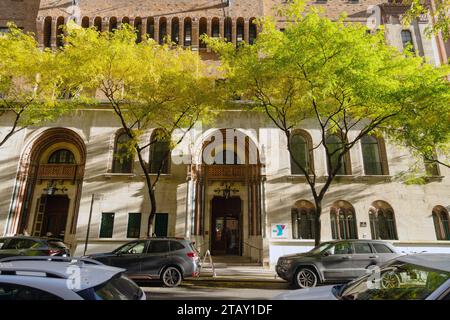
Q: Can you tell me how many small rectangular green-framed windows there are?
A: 3